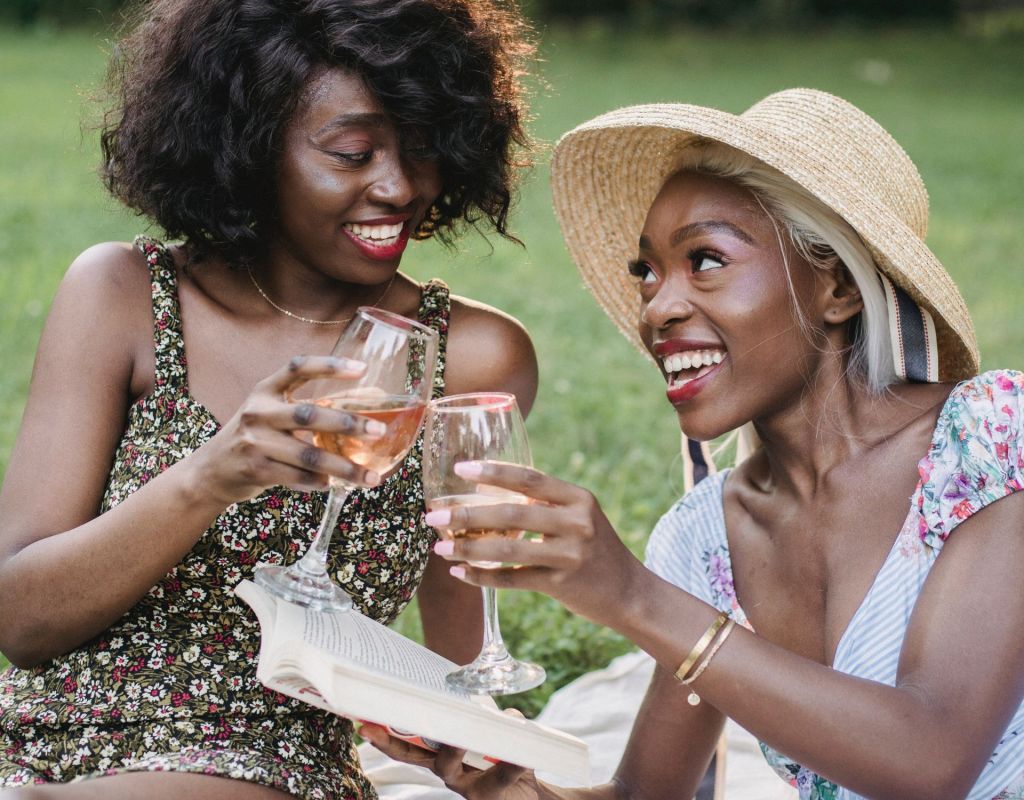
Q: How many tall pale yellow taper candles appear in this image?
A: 0